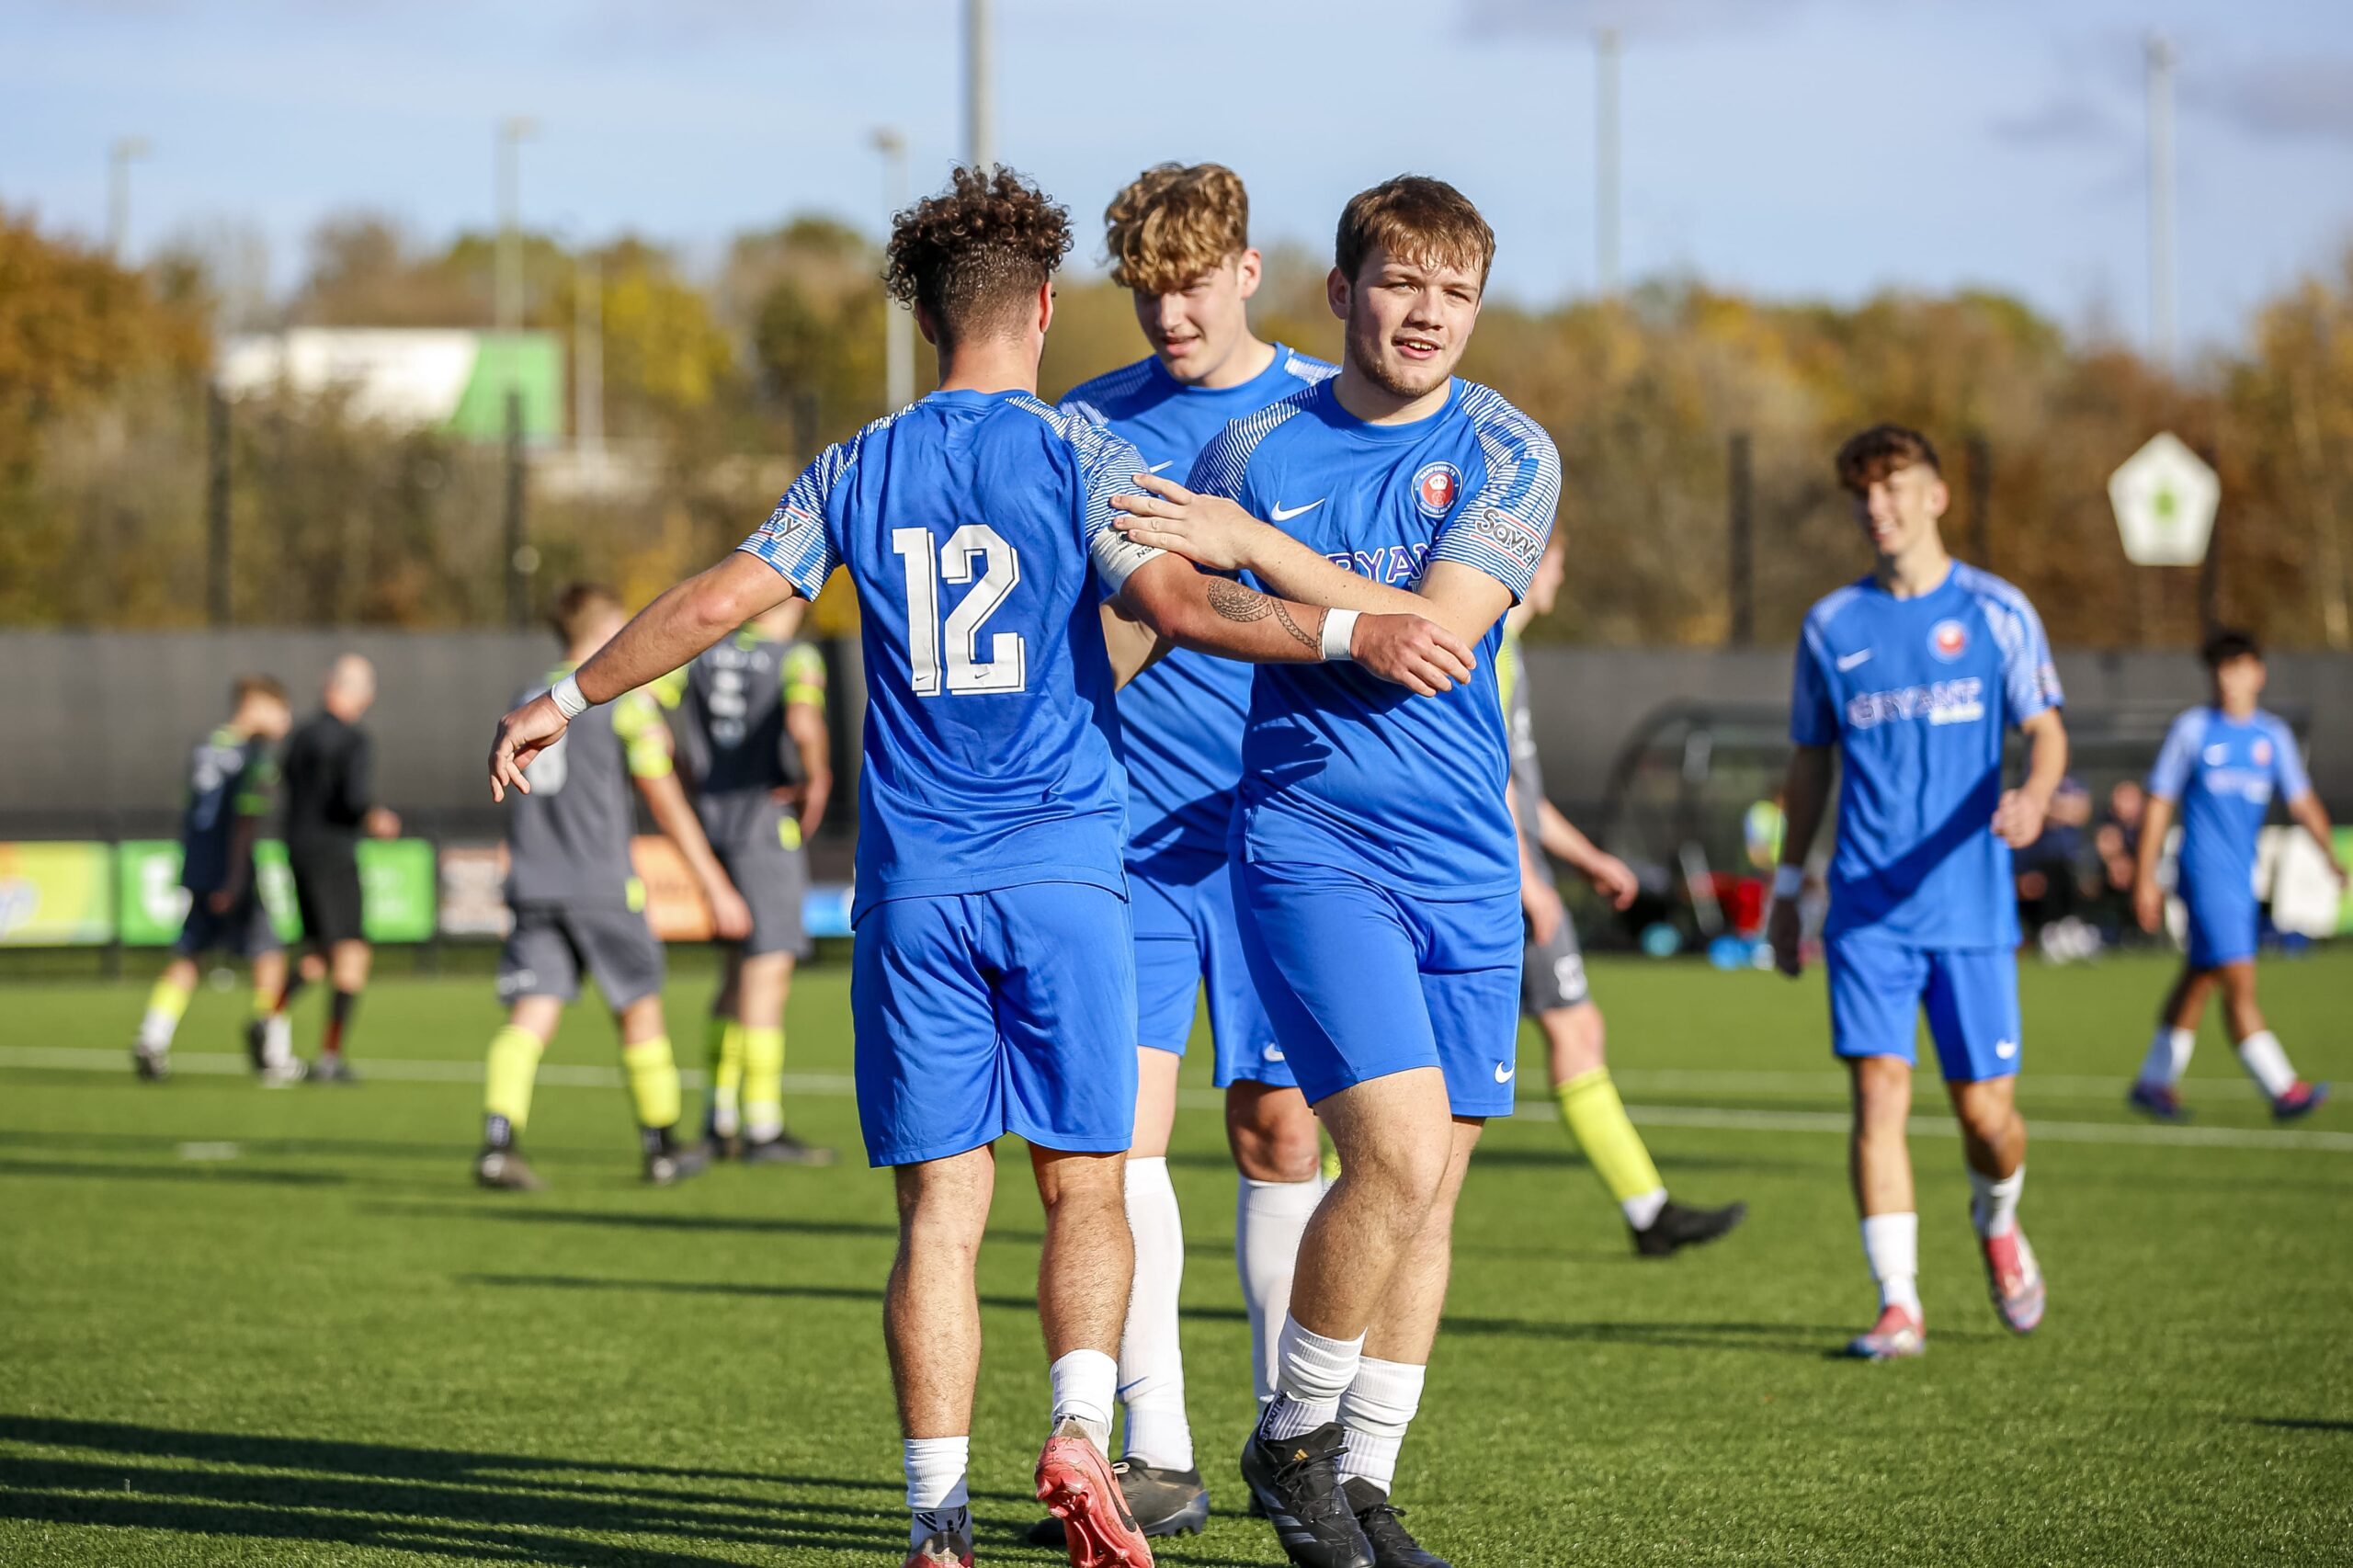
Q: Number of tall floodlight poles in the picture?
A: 6